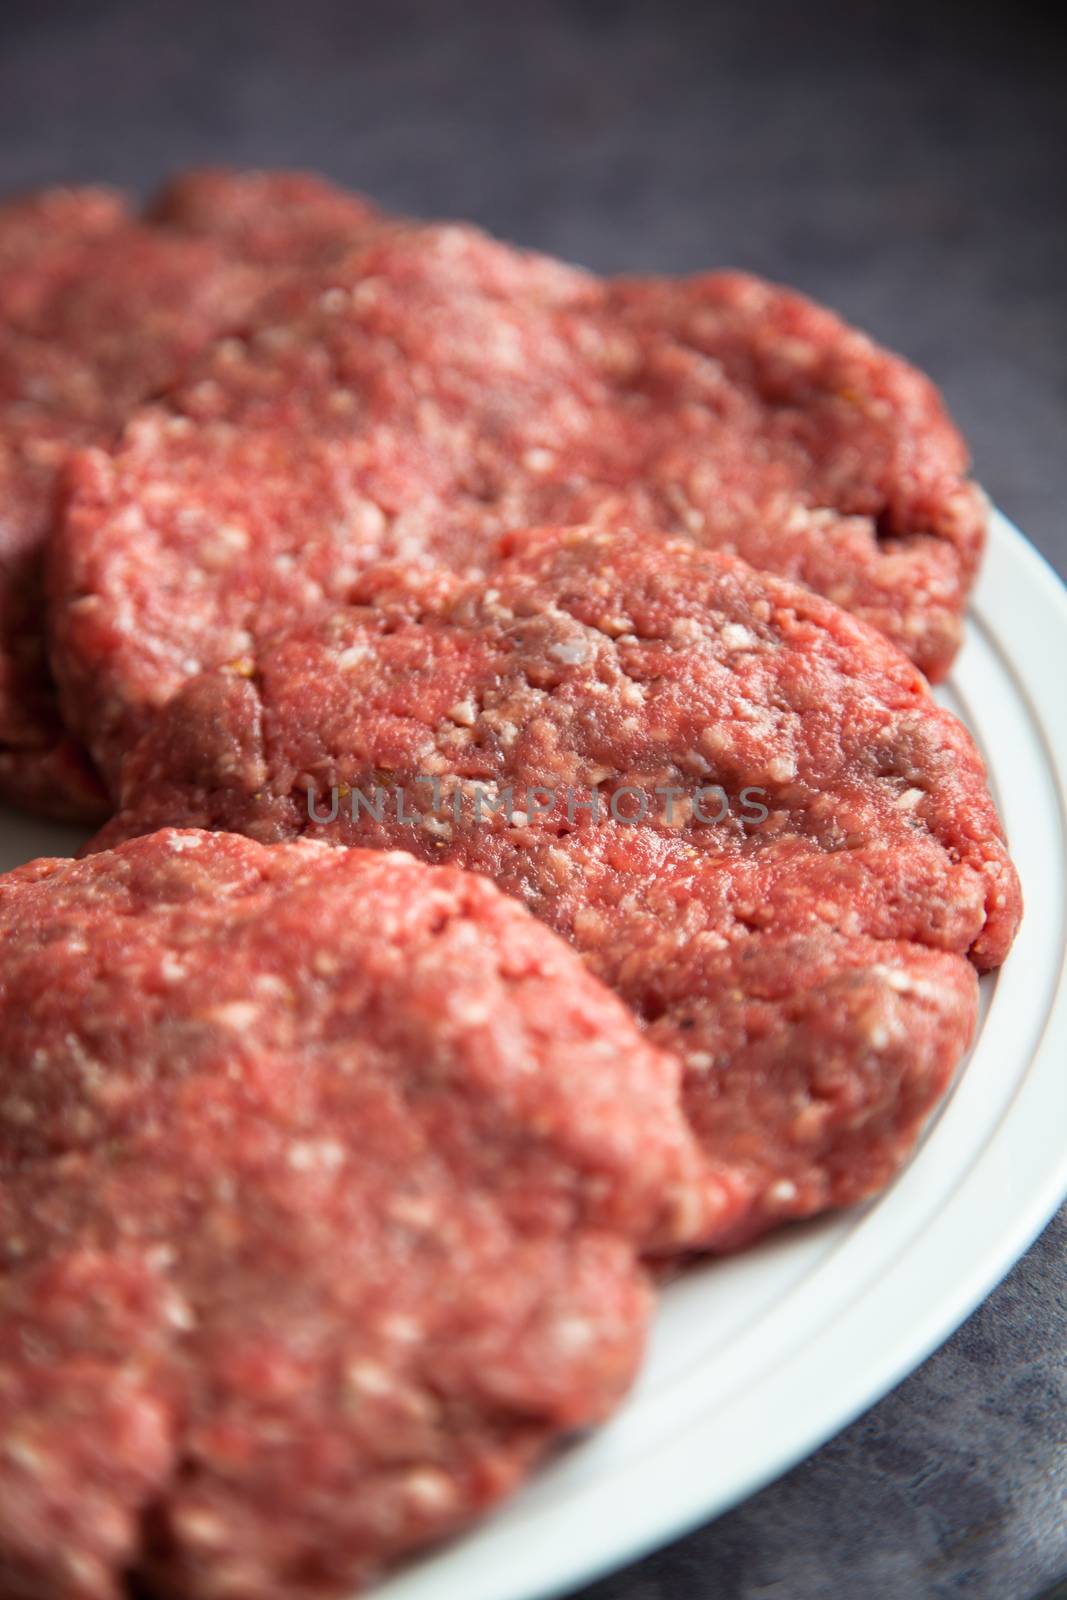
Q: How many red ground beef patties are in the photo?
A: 4